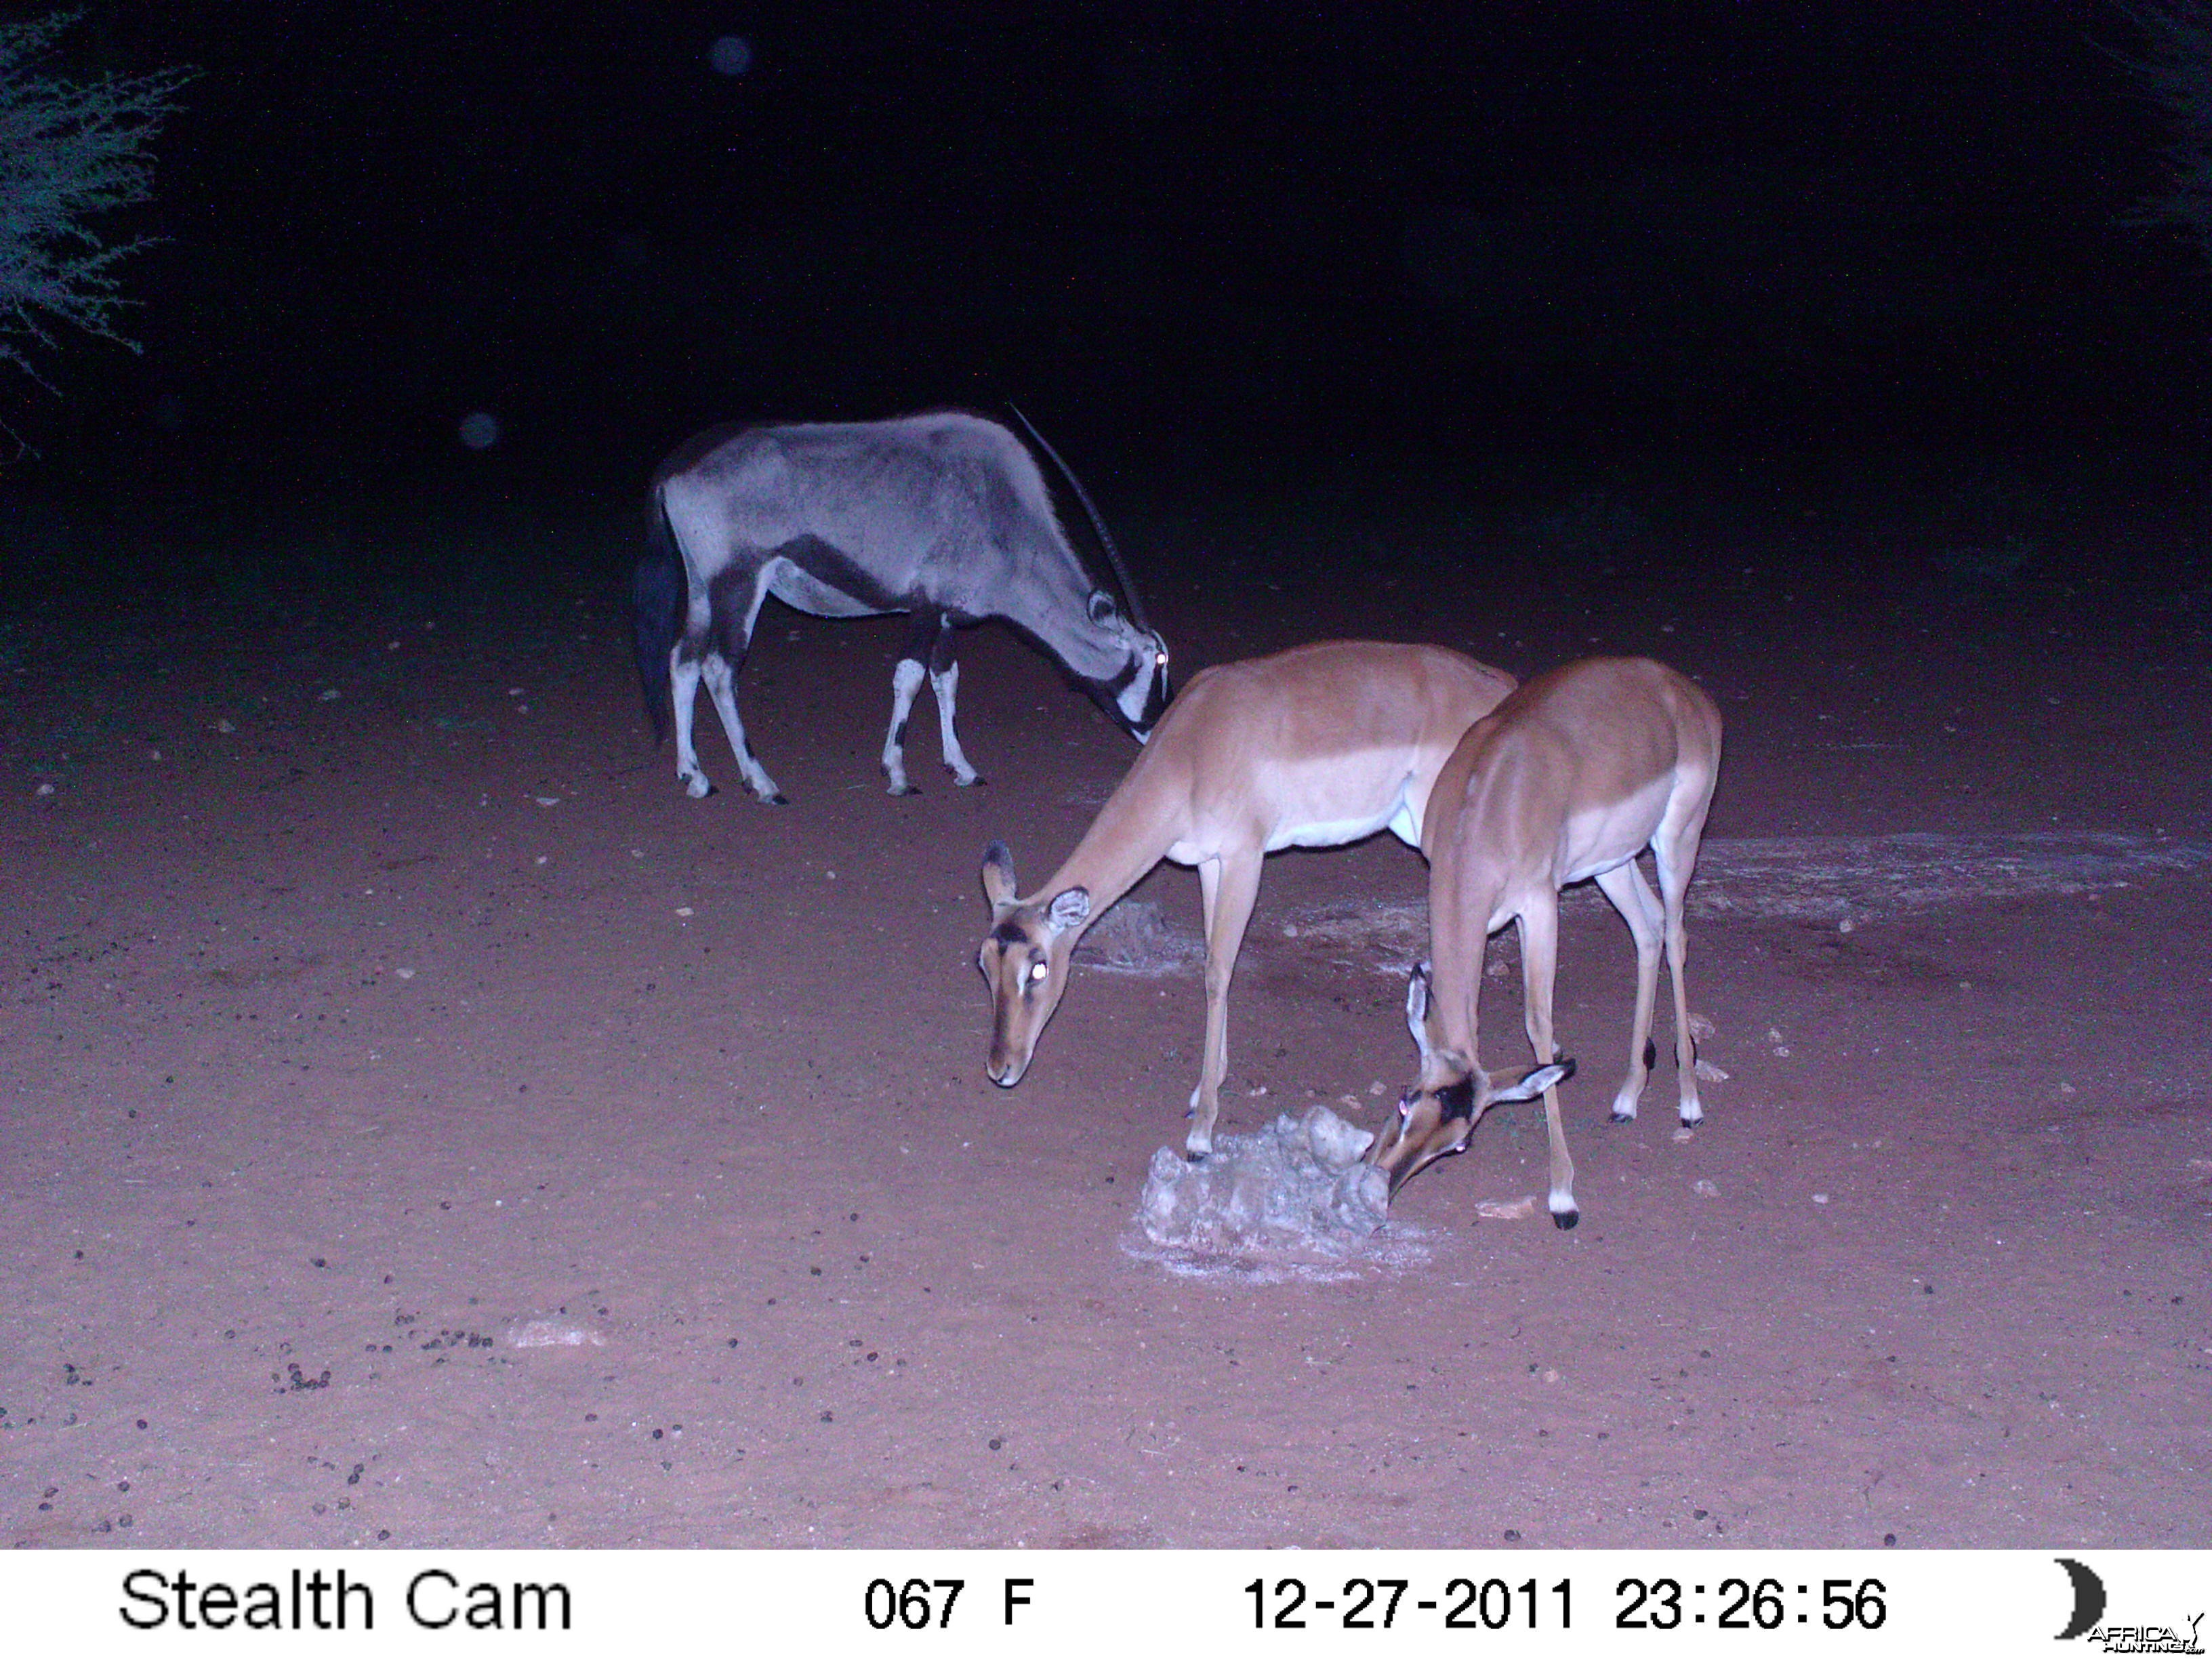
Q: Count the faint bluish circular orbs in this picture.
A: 2